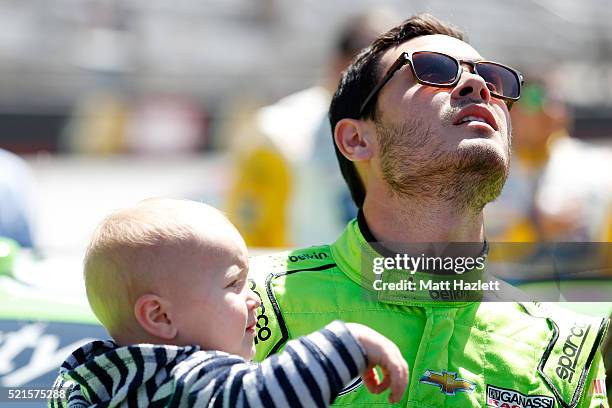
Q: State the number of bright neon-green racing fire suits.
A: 1